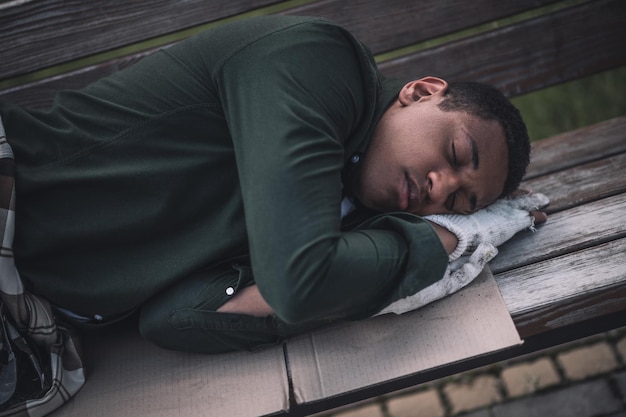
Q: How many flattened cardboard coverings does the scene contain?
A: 2